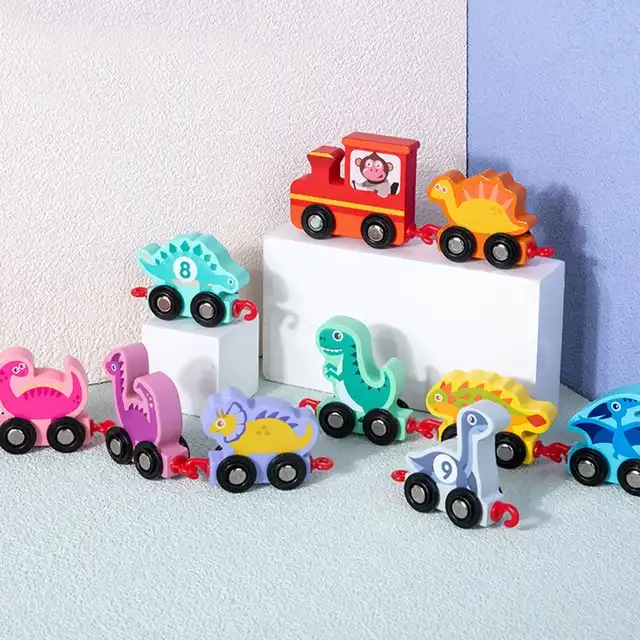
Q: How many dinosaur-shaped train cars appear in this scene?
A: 9